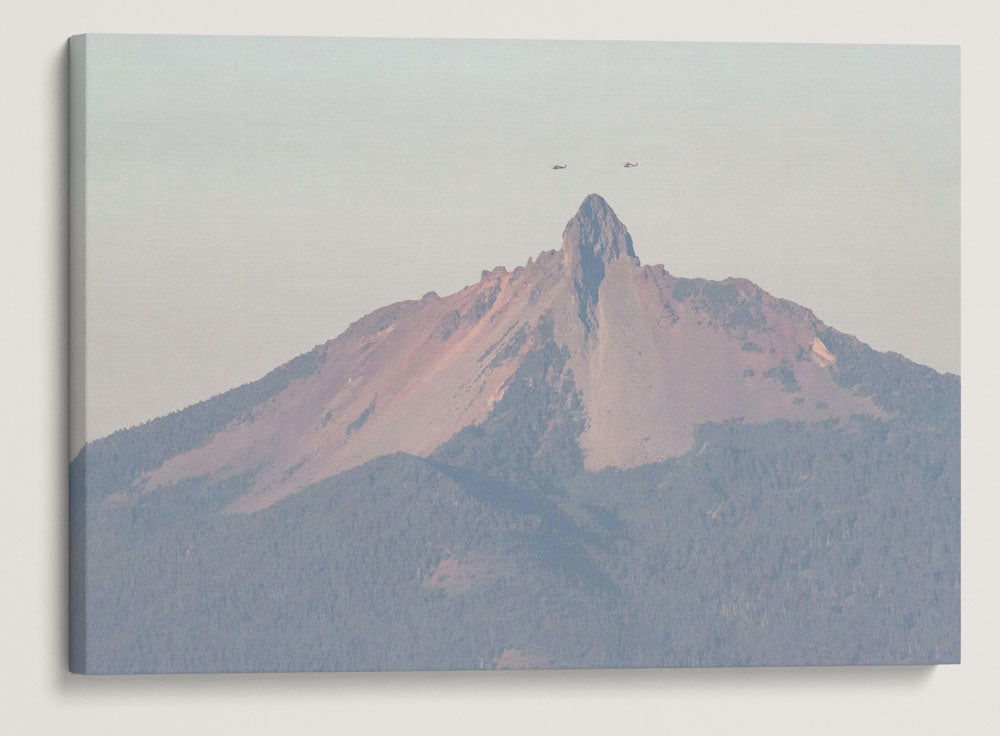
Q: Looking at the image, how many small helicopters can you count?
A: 2